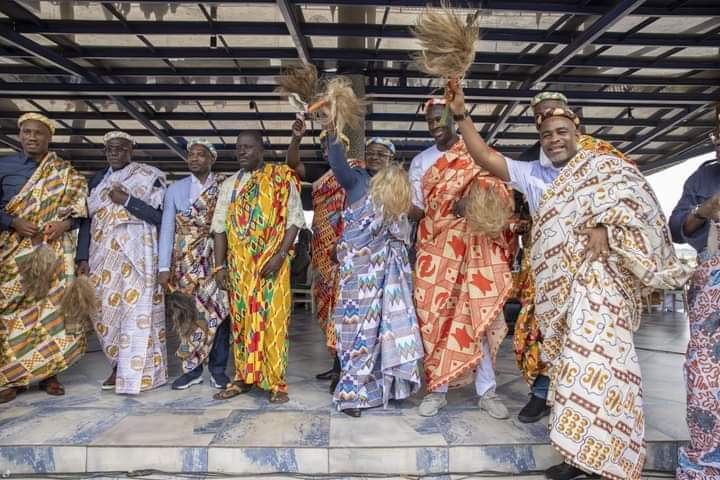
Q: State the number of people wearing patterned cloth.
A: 10